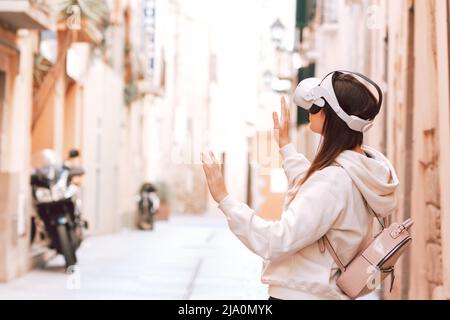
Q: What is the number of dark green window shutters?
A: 2